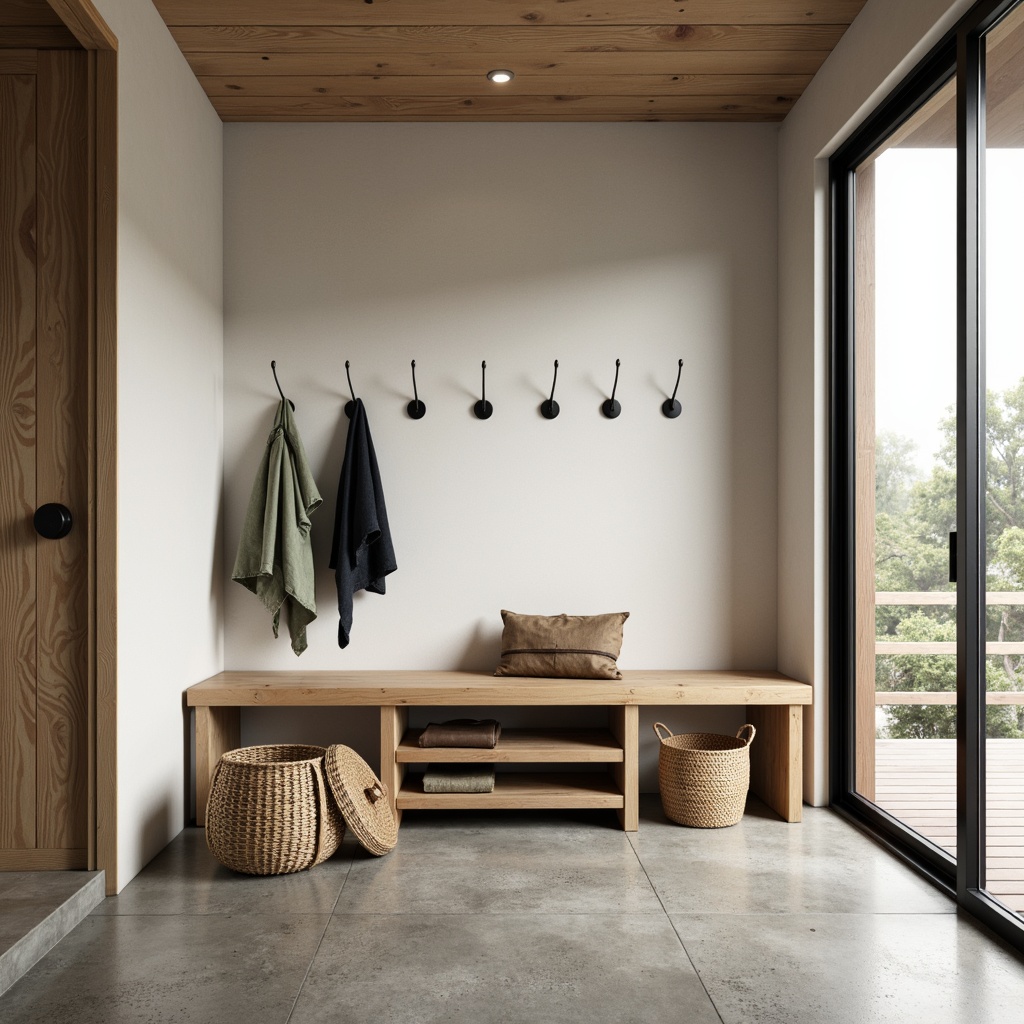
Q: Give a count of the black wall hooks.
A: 7